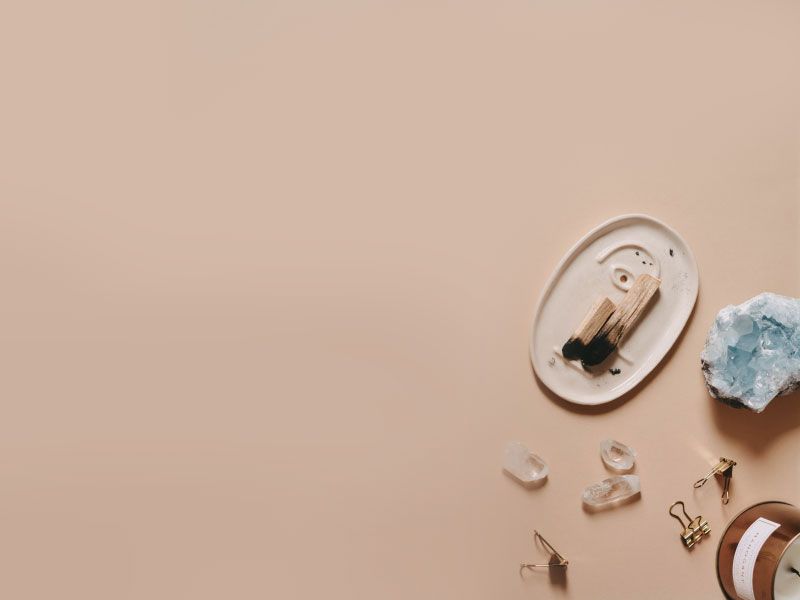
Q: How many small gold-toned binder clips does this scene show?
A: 3